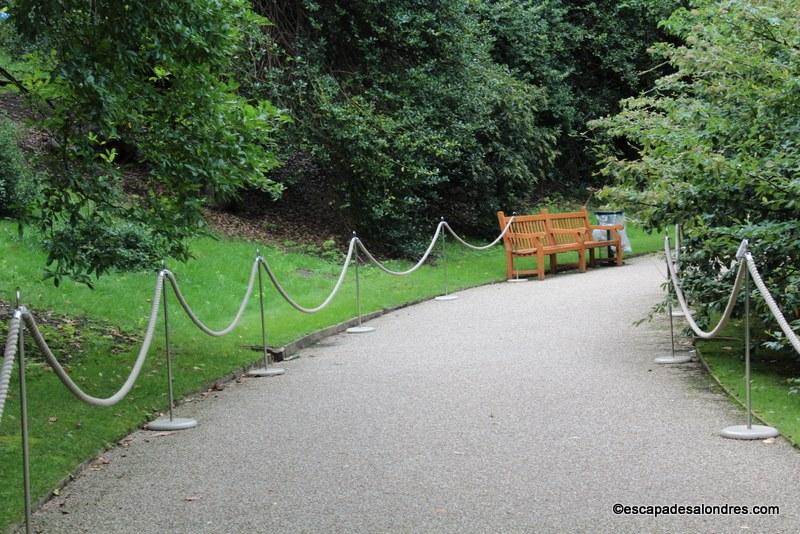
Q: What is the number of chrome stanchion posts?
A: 9